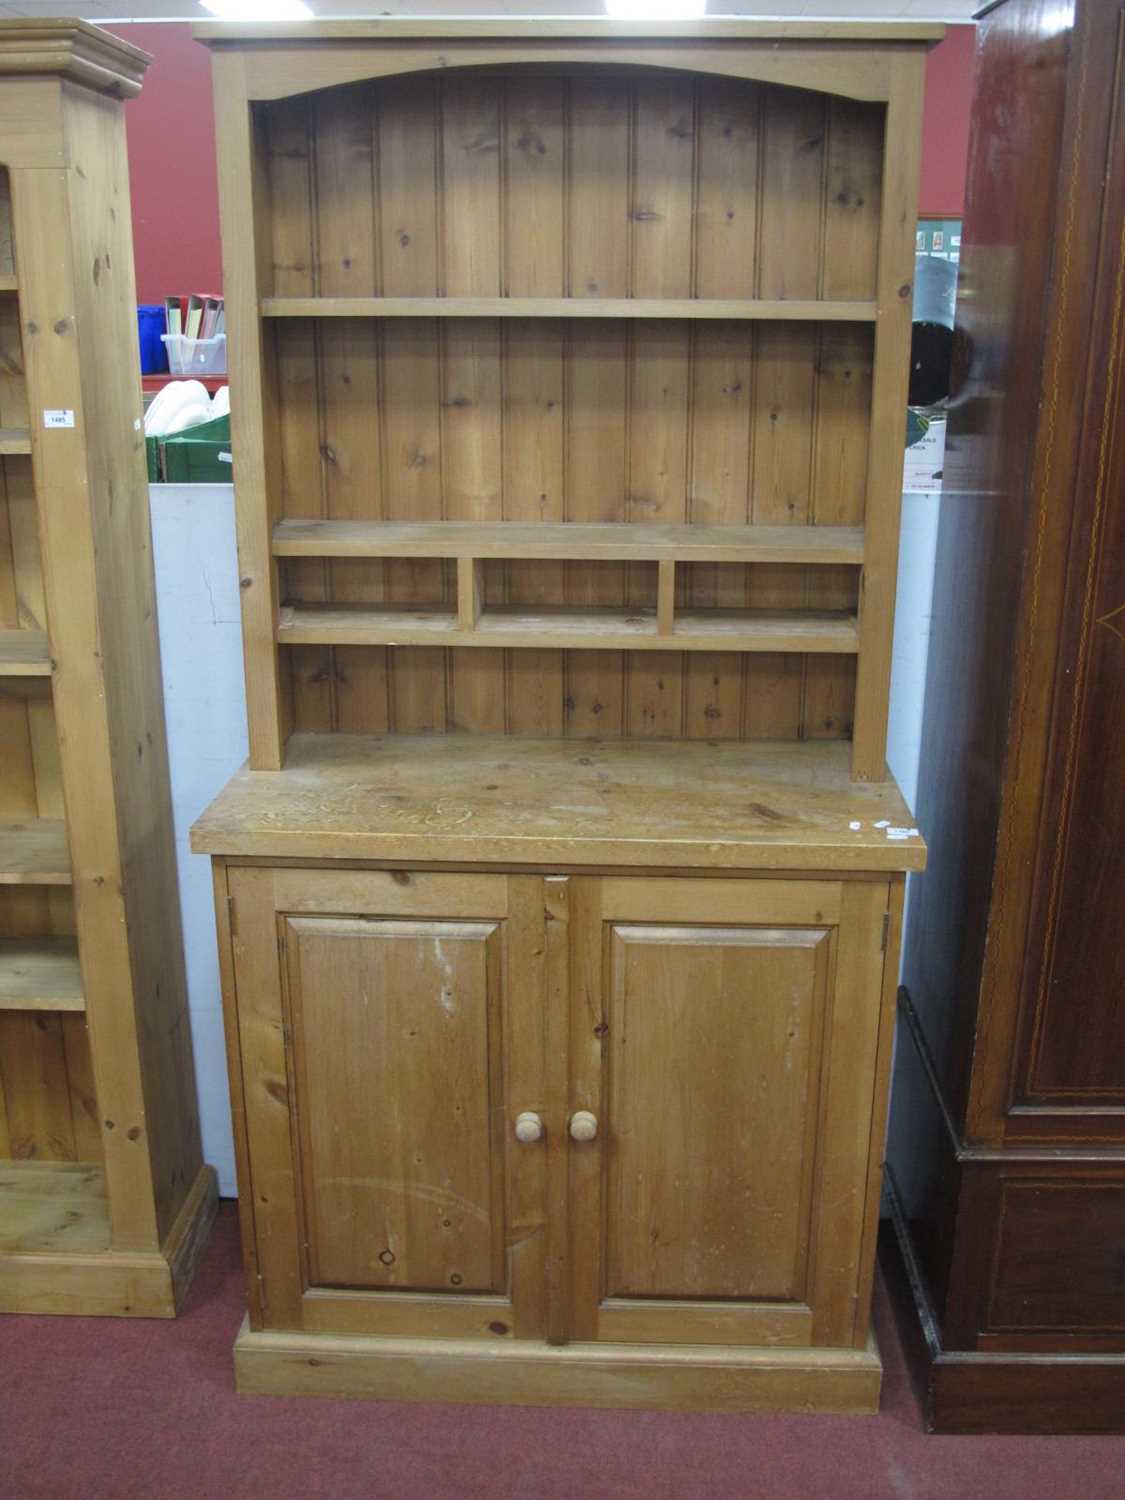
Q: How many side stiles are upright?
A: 2